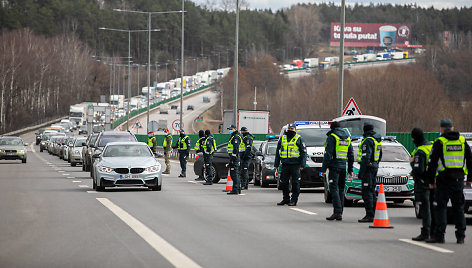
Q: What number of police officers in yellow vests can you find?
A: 12